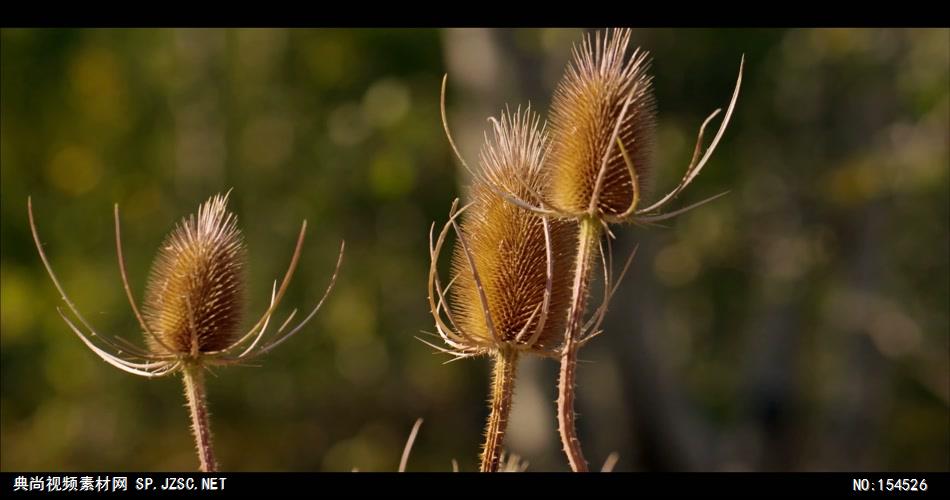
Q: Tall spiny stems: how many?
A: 3